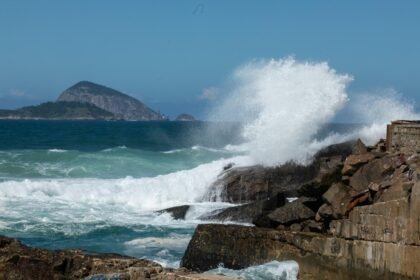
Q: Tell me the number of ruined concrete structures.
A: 1